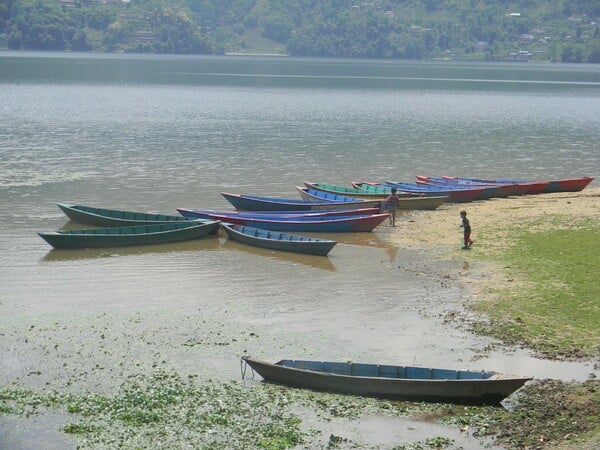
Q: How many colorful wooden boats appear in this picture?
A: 15